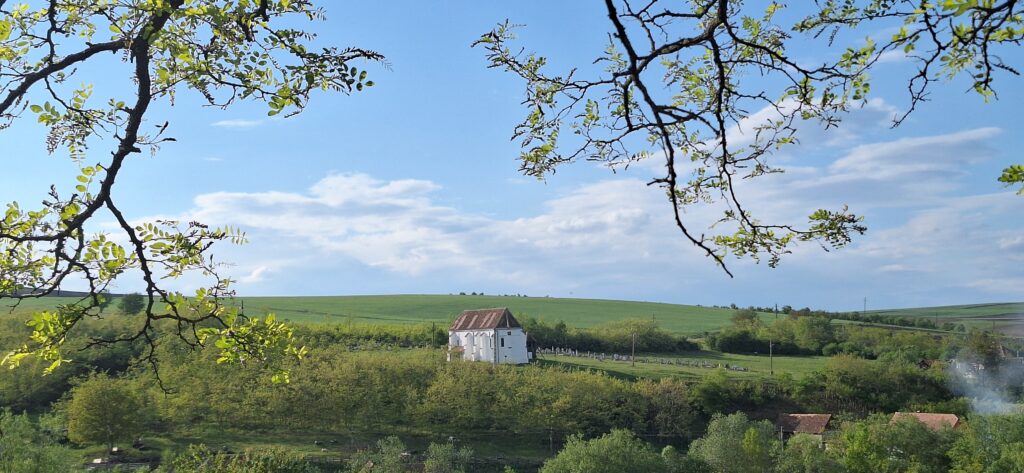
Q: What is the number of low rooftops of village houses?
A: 2